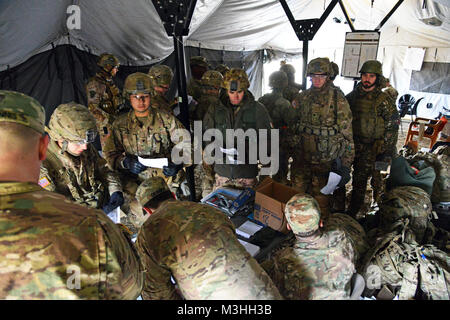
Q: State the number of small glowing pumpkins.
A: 0